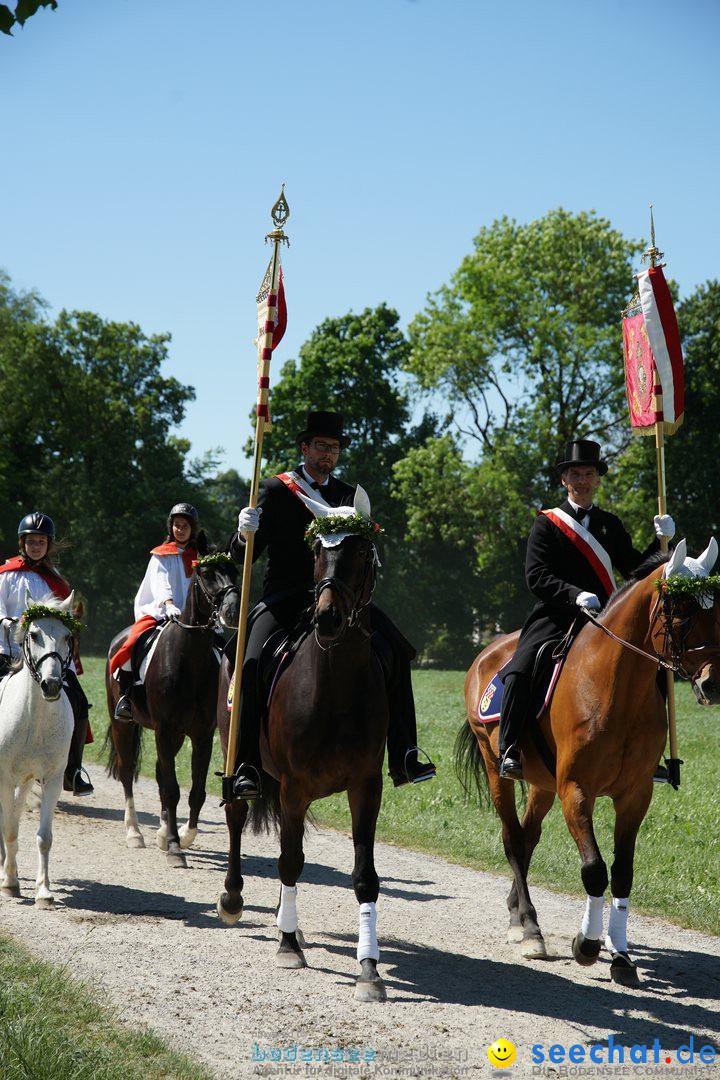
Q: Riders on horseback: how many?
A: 4